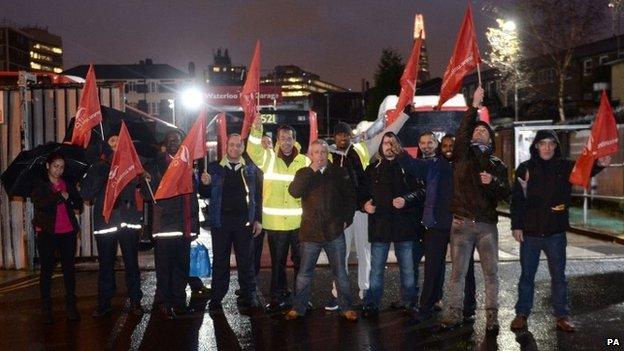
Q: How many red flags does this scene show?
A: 7